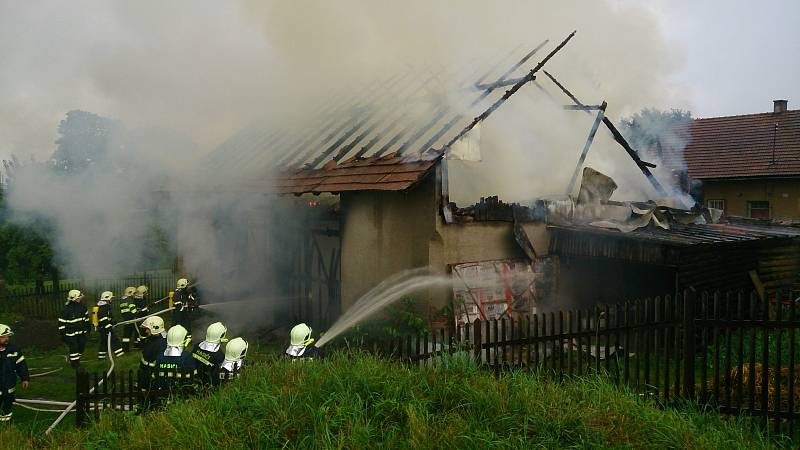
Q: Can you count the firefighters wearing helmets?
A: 11